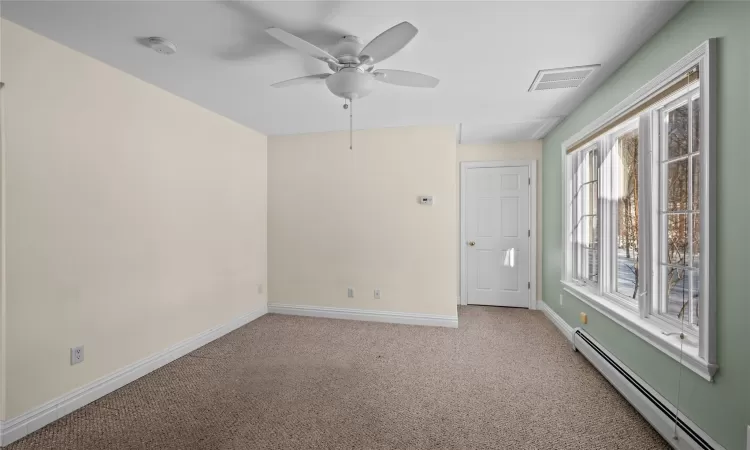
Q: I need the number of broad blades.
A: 4